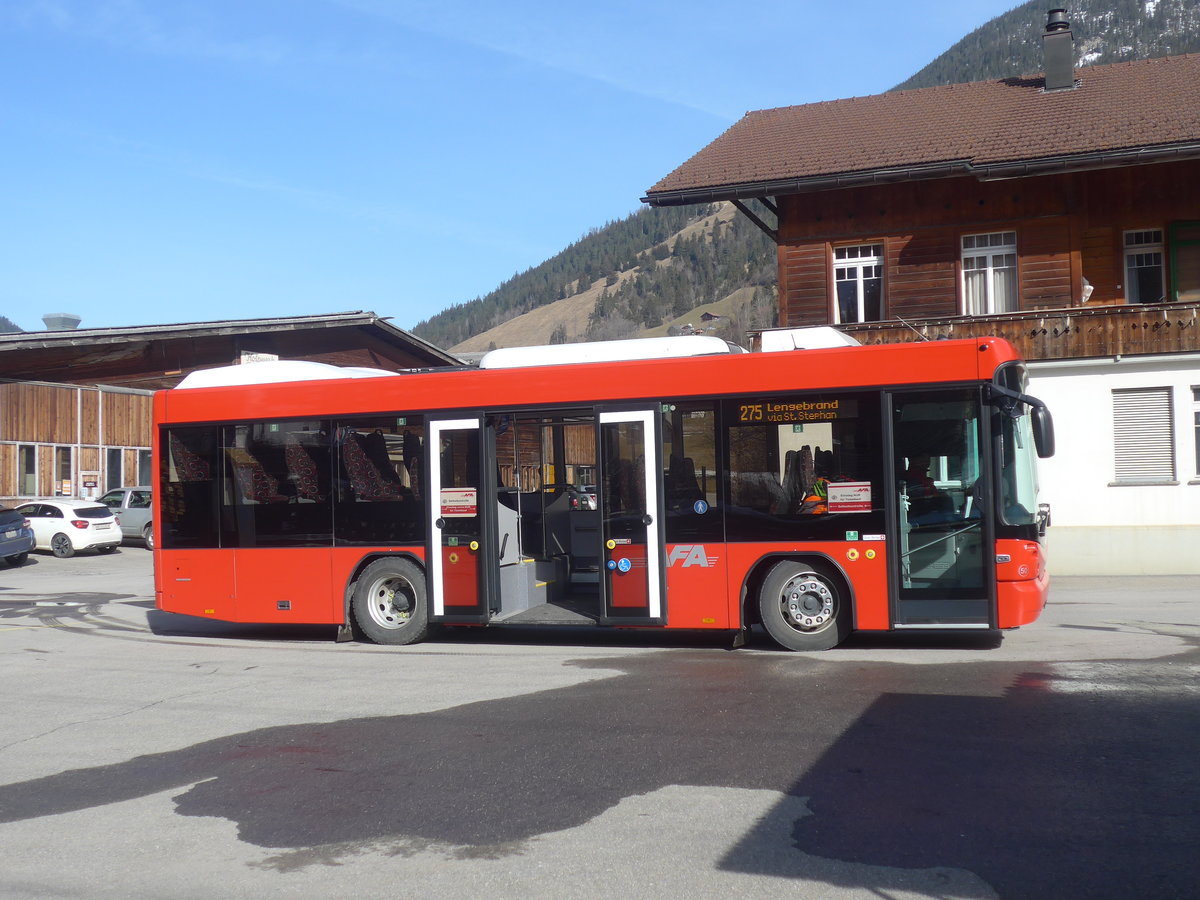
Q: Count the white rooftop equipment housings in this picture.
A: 3